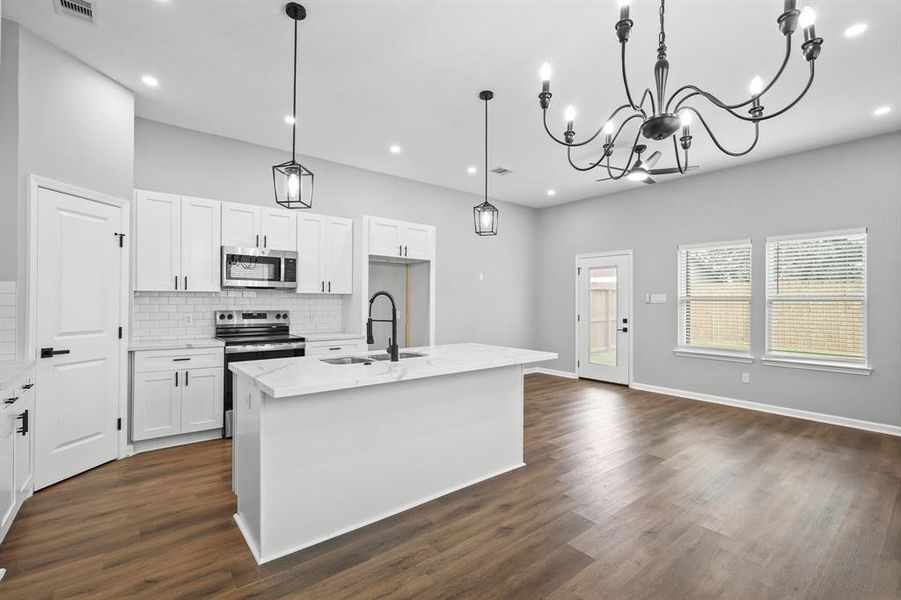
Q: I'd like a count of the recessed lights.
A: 7